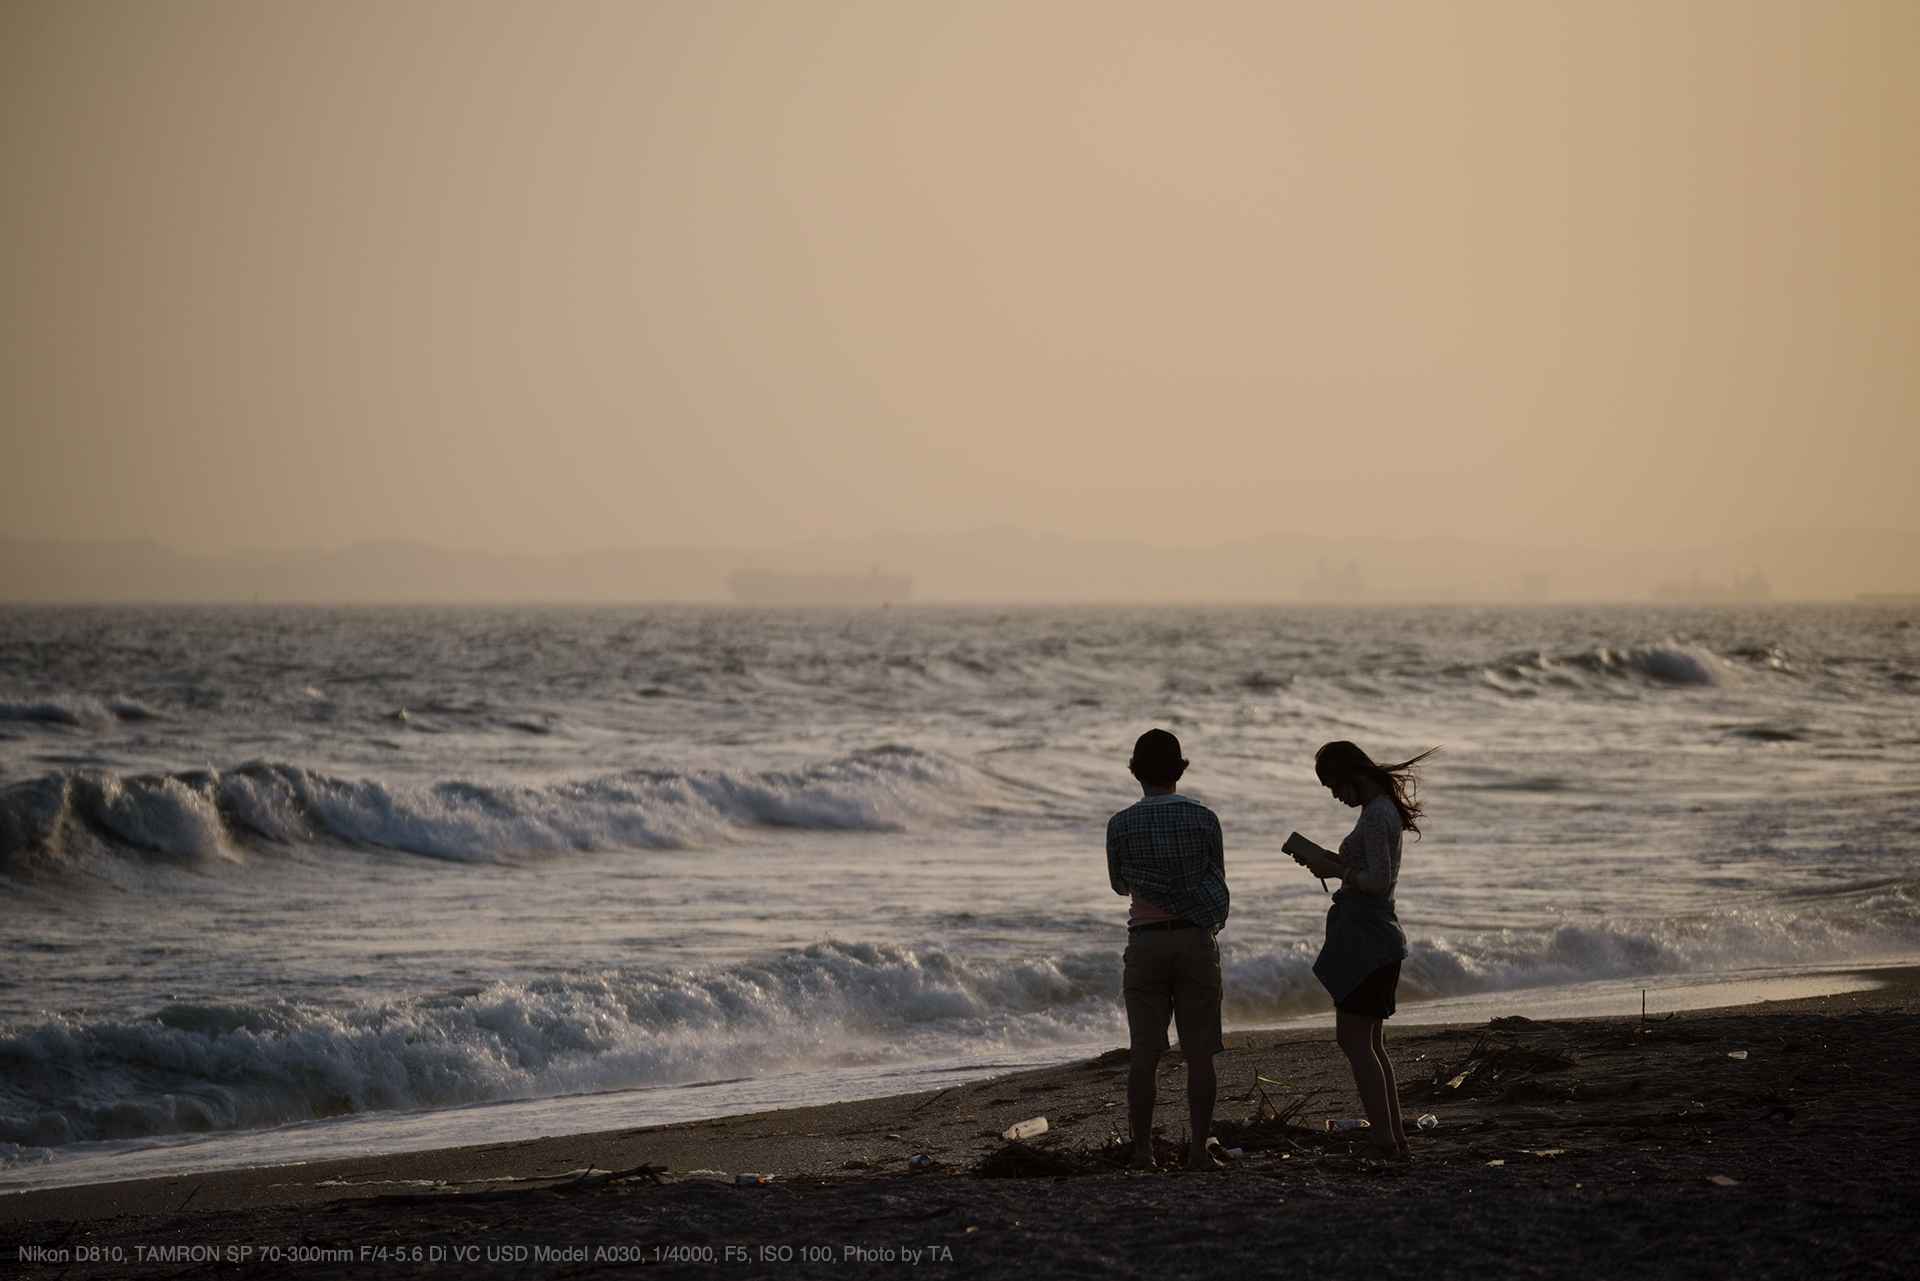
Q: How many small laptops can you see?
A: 0